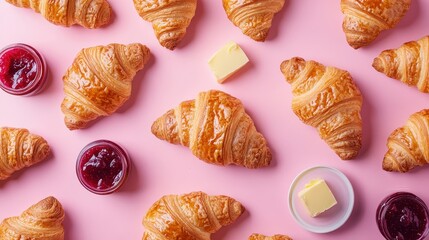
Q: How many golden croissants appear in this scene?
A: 13